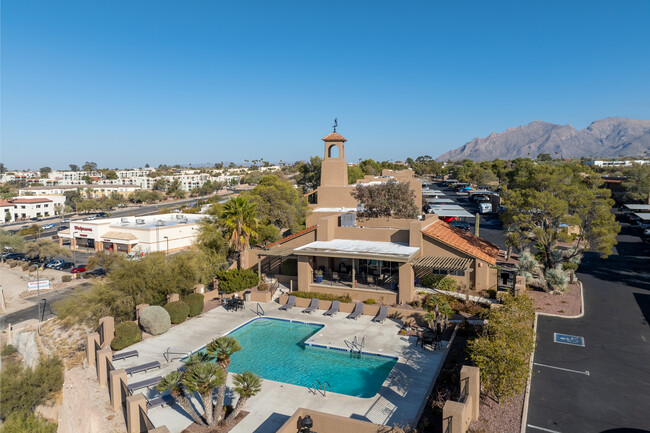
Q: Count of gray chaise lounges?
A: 9